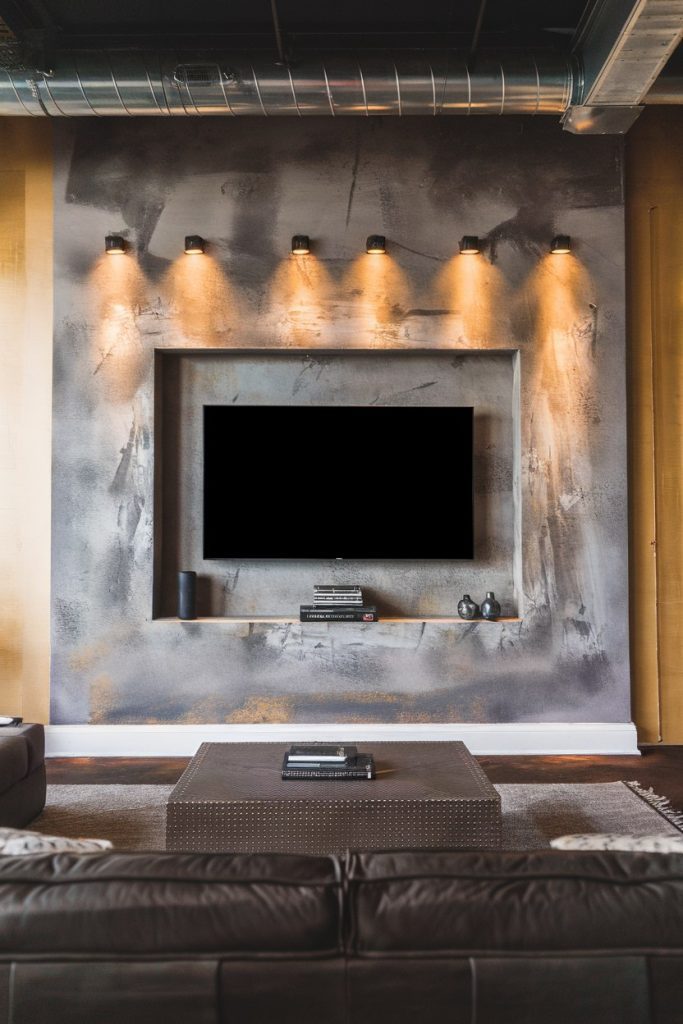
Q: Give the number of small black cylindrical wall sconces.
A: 6